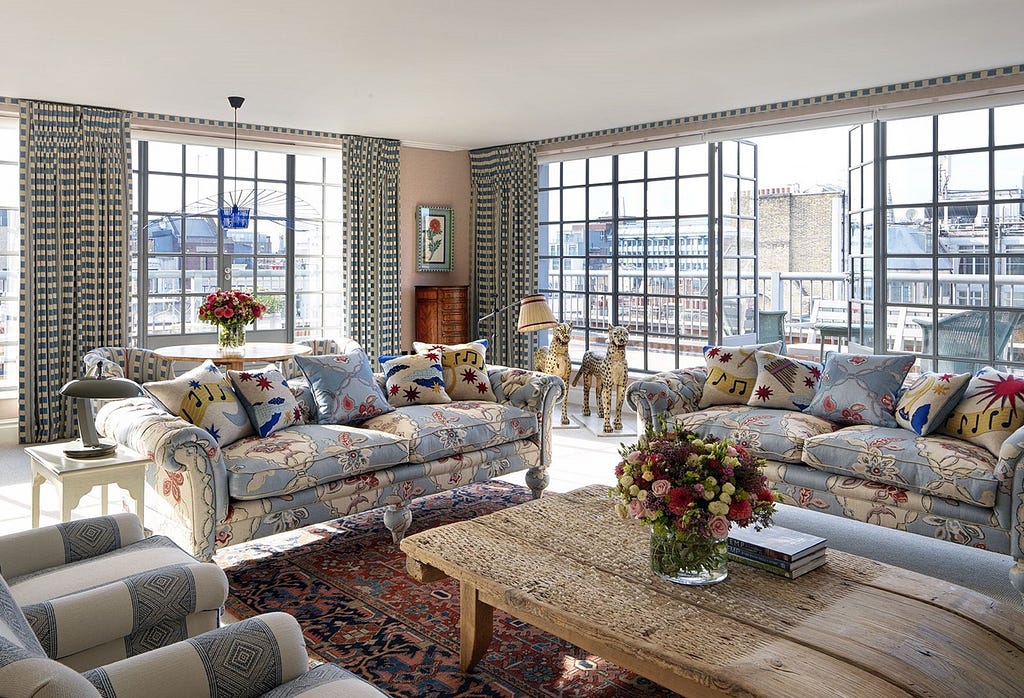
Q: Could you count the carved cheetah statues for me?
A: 2